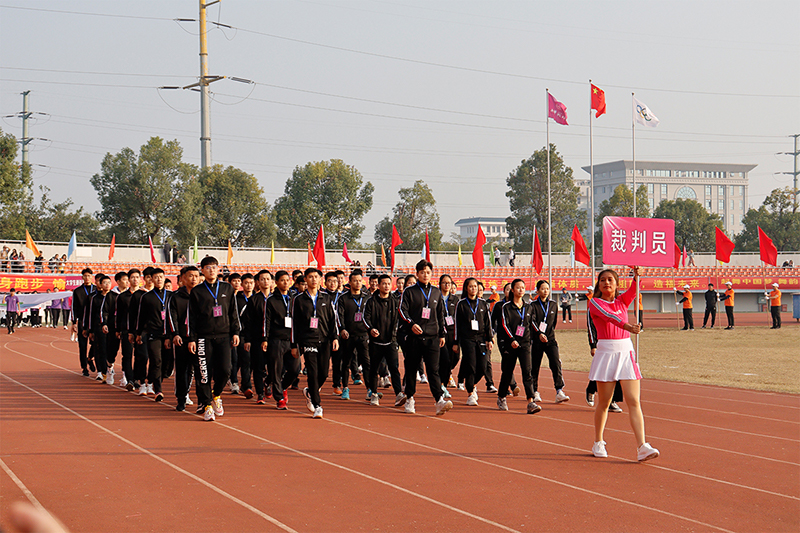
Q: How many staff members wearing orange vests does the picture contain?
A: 7